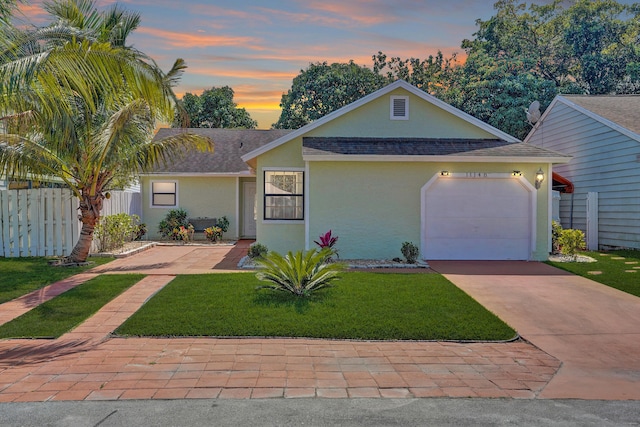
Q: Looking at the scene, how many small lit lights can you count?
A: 3